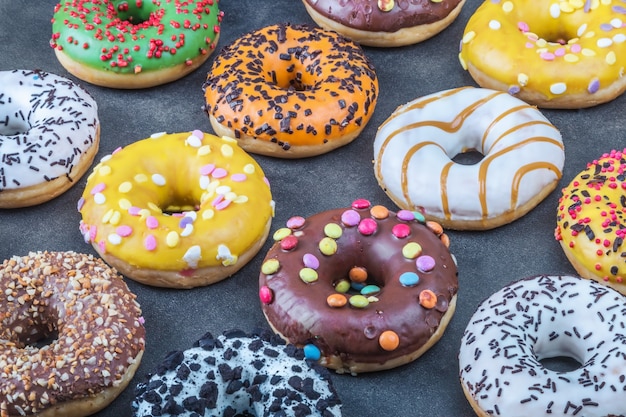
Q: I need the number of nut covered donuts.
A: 1